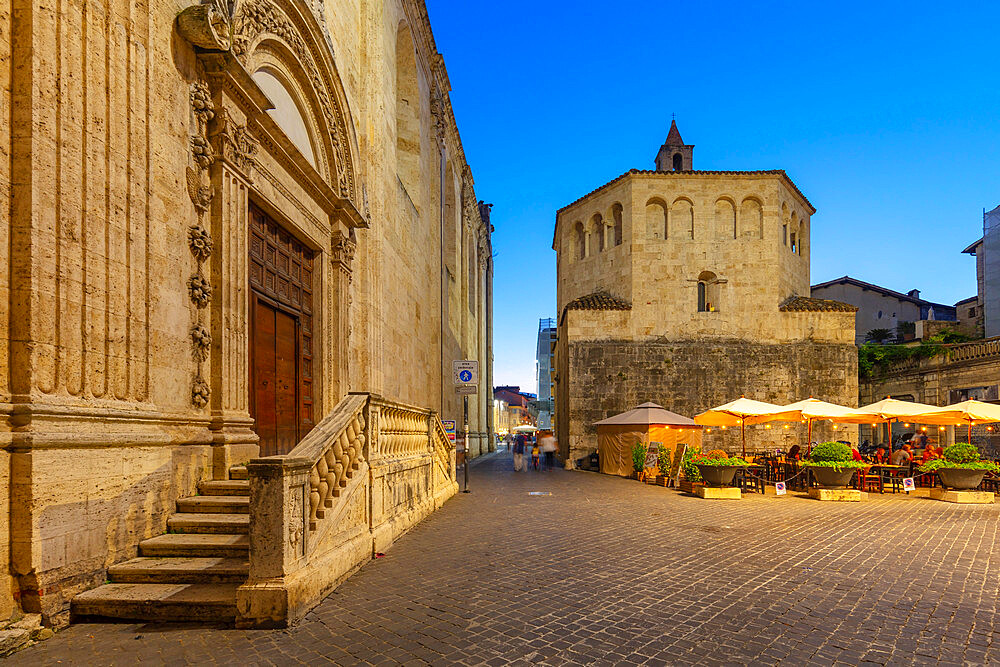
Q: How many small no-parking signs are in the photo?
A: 2